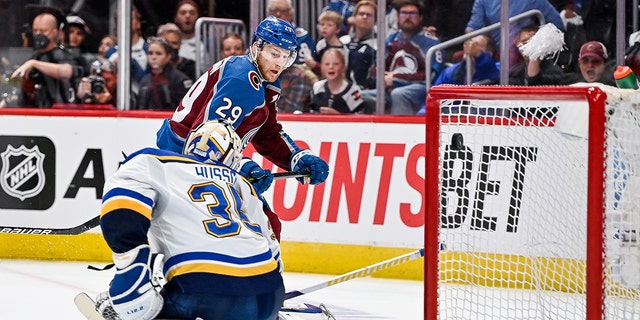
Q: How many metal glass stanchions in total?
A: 5